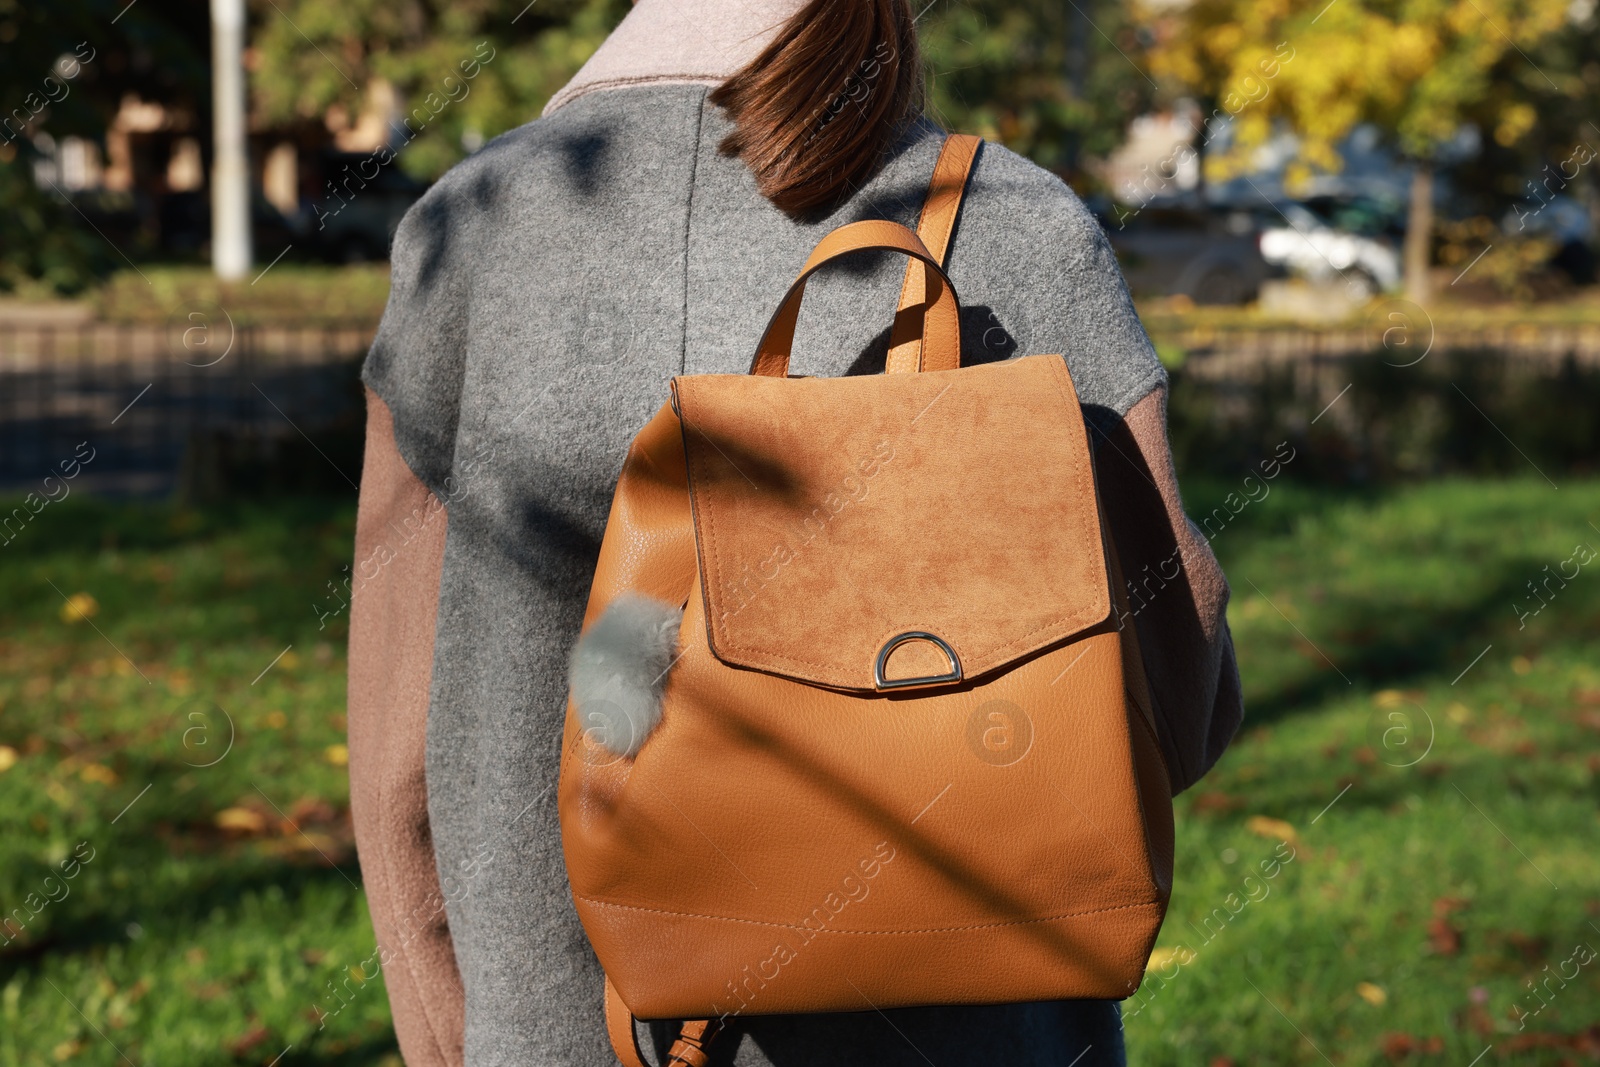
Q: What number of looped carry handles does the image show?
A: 1